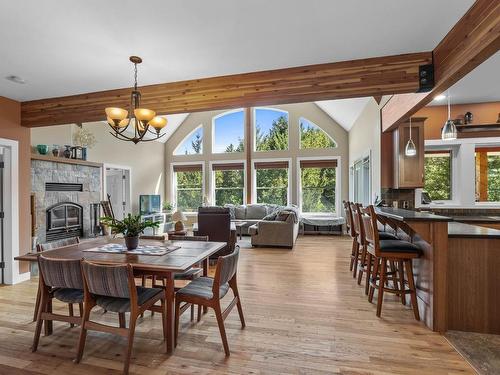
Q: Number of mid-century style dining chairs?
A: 6